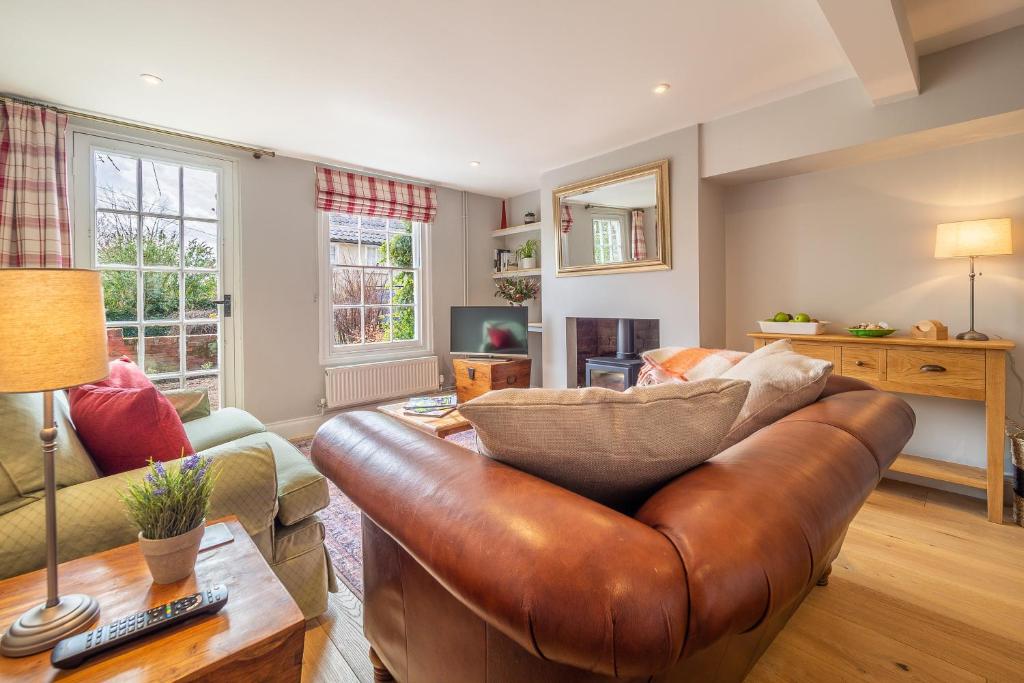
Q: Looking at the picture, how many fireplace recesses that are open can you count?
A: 1